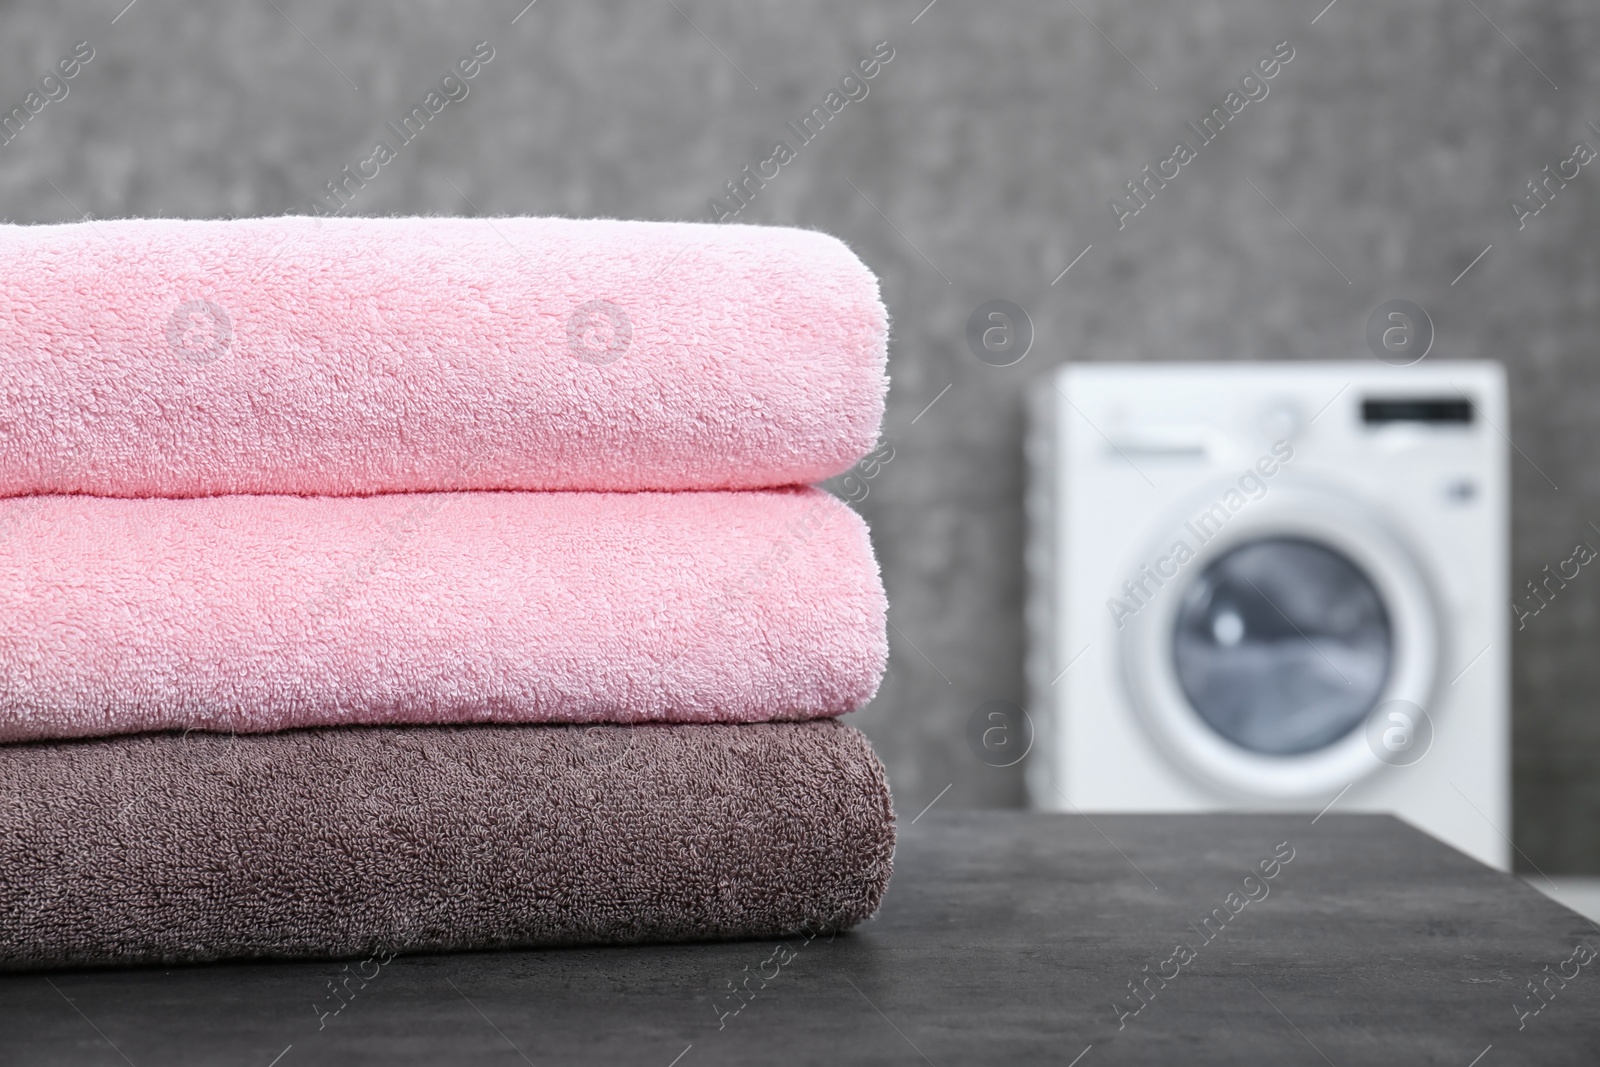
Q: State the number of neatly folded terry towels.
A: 3